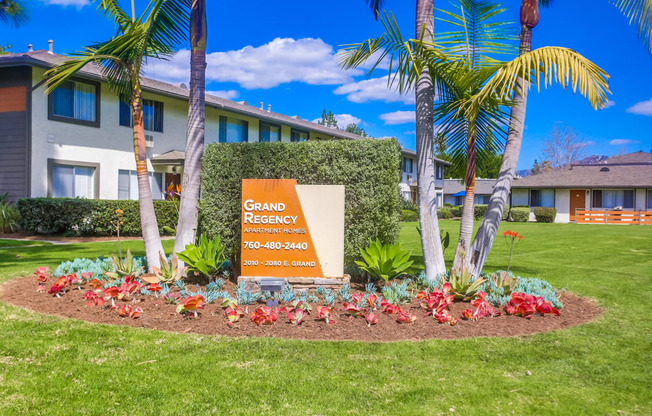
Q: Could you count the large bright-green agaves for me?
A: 2